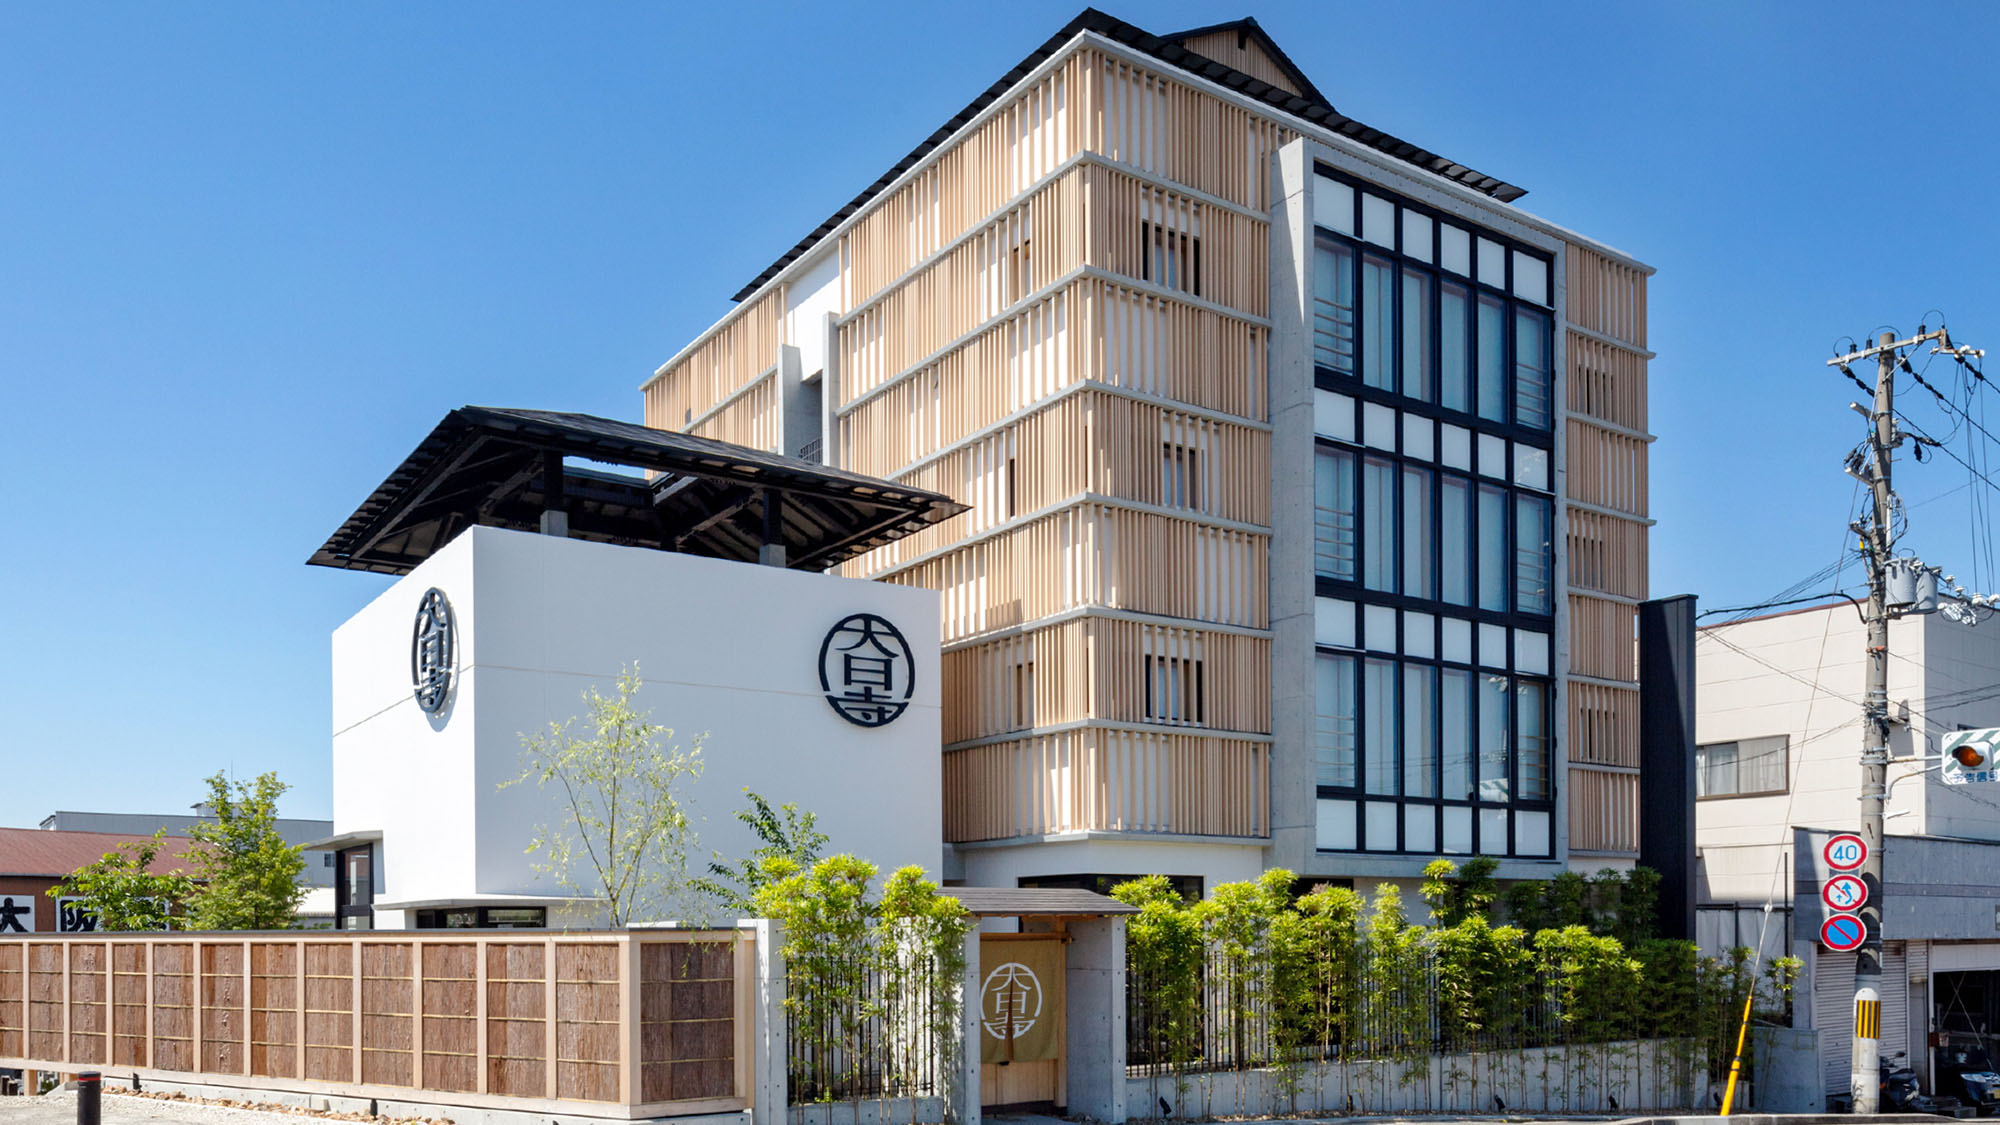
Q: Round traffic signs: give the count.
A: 3